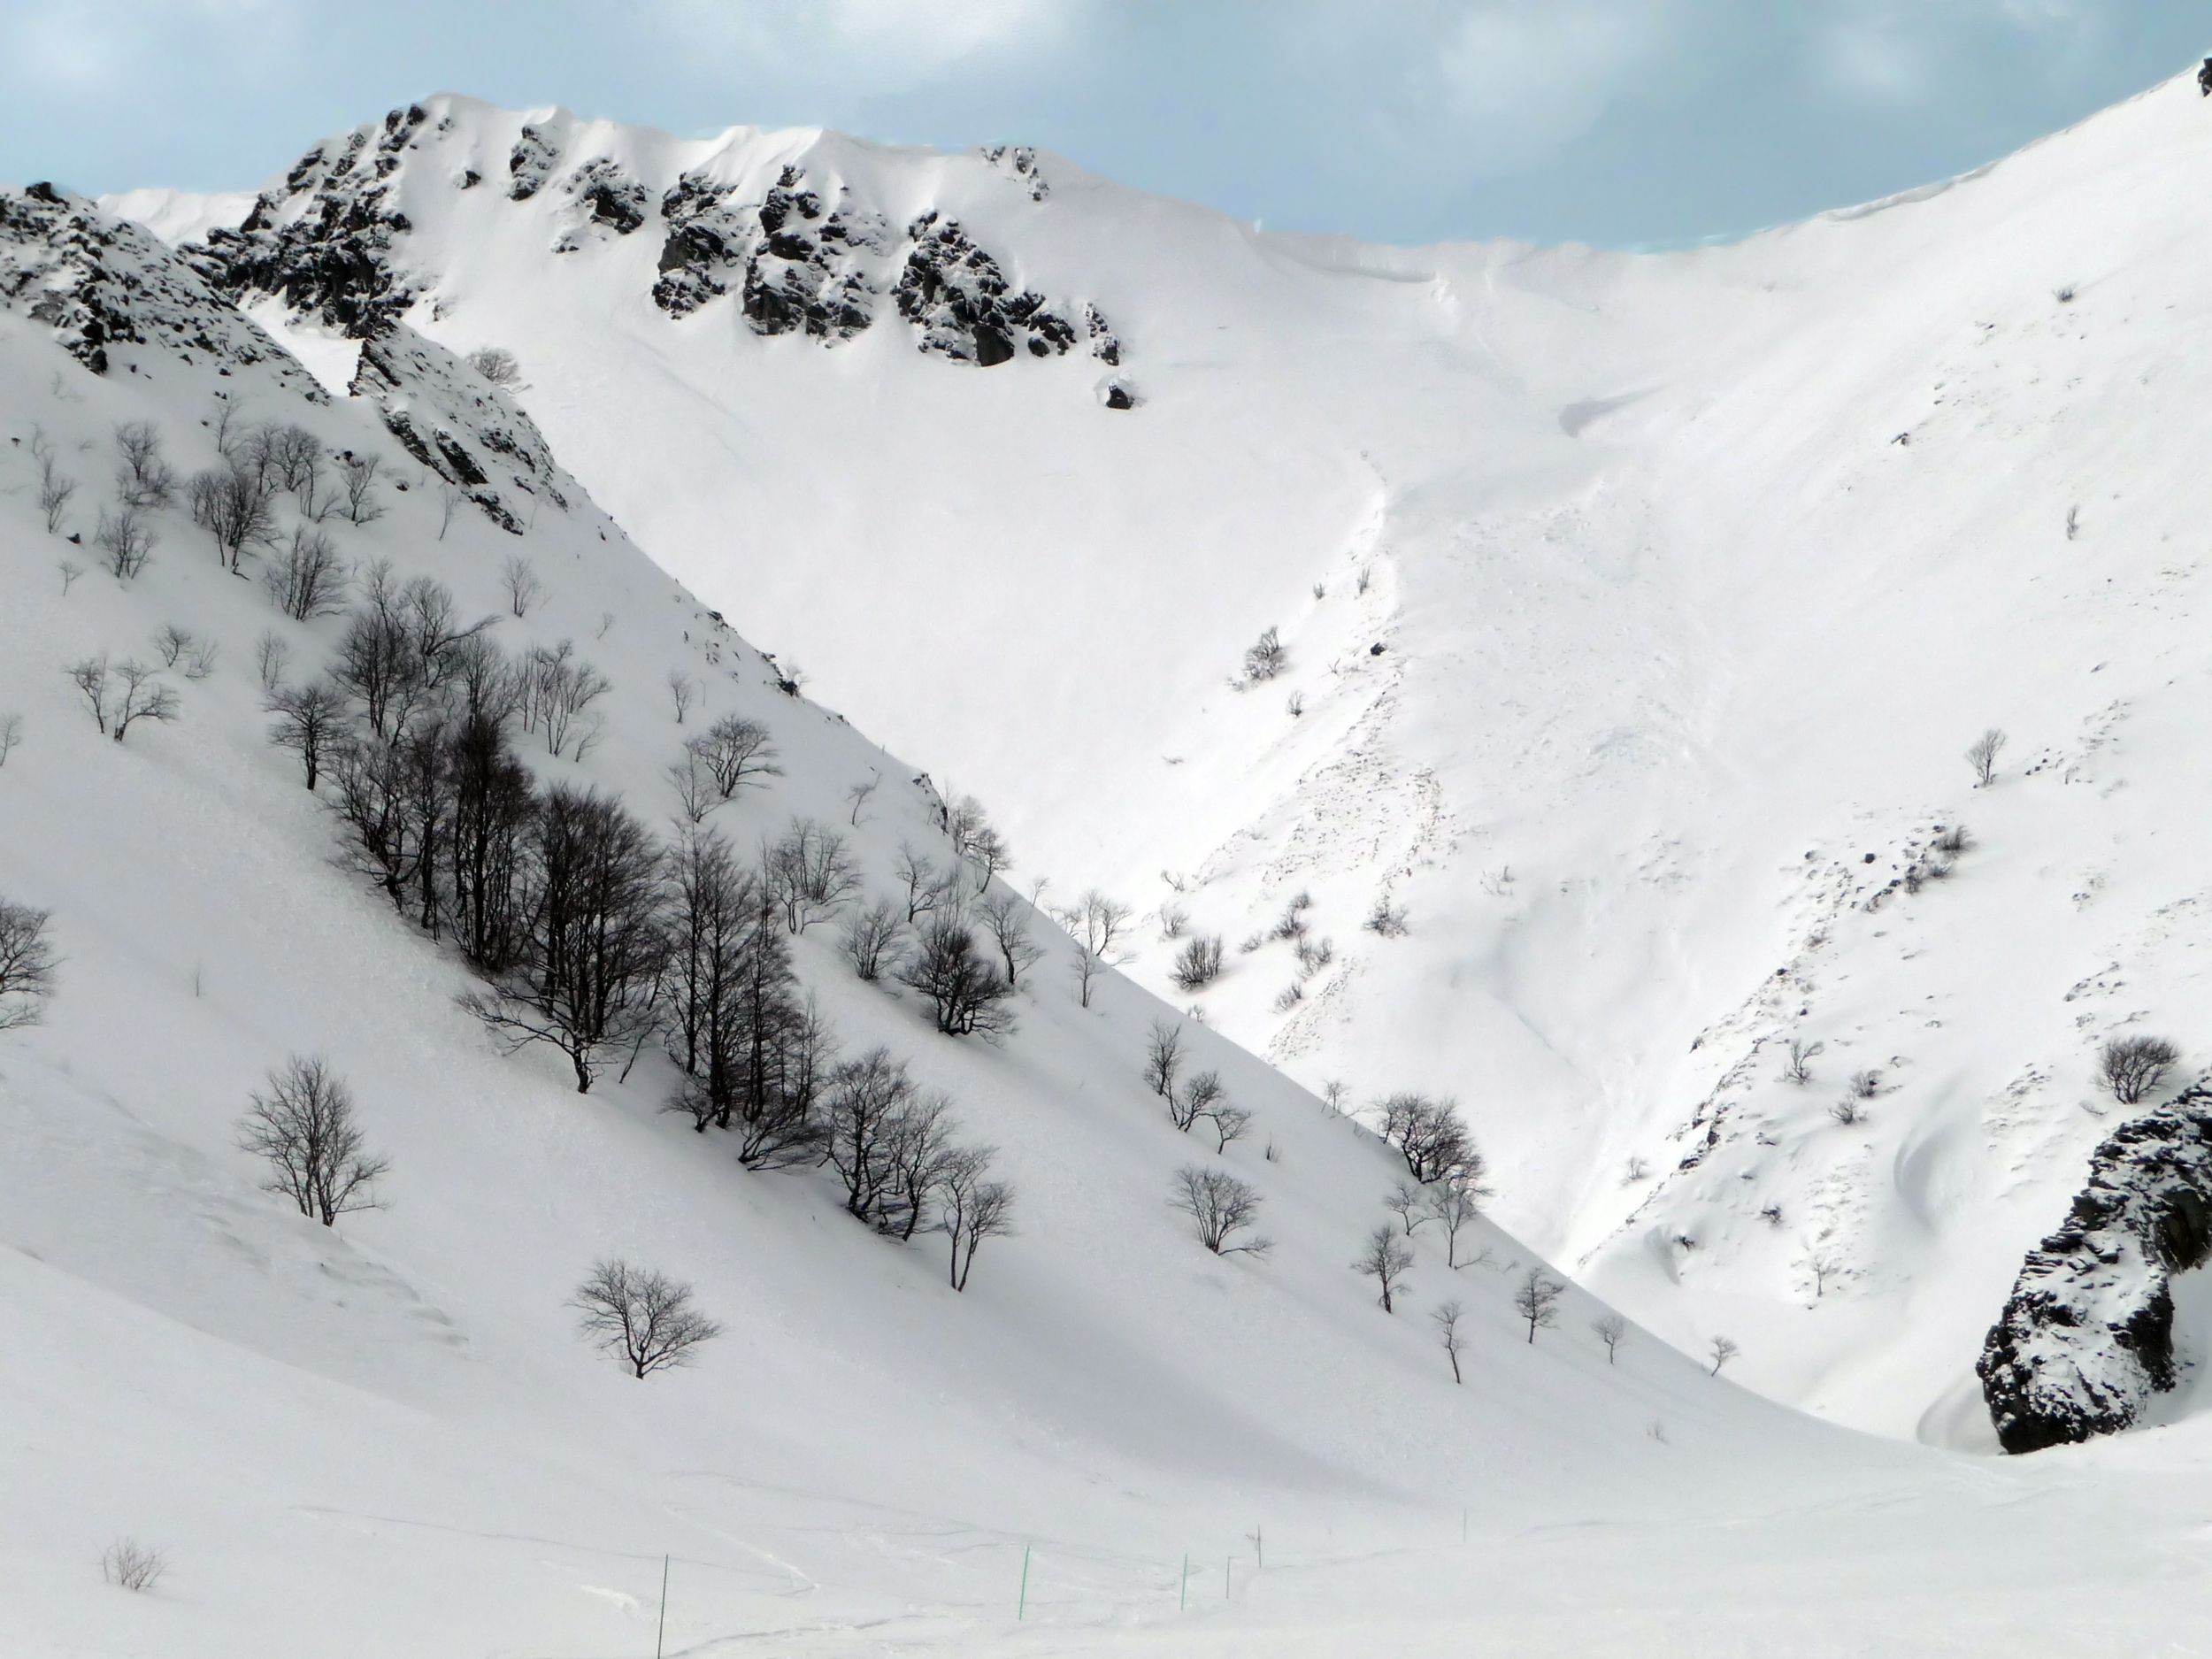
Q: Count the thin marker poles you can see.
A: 6